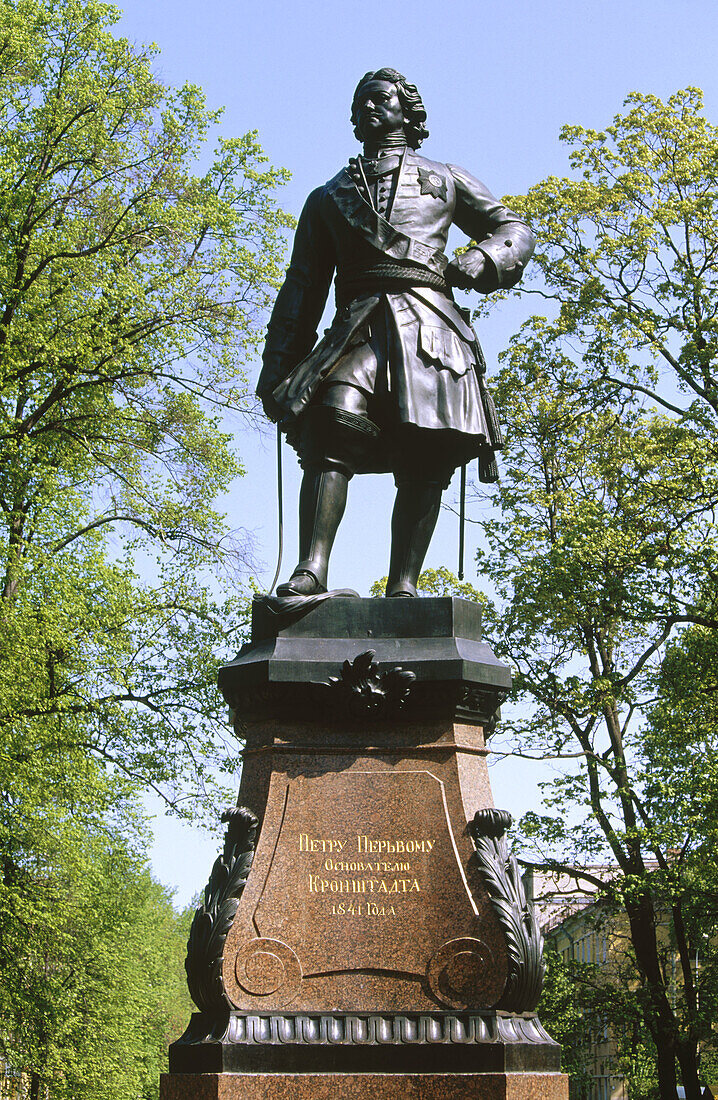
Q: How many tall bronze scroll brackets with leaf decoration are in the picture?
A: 2